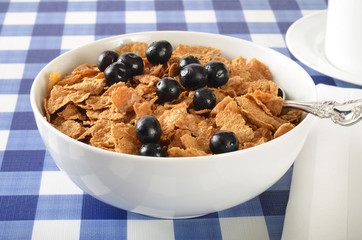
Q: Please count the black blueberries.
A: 12